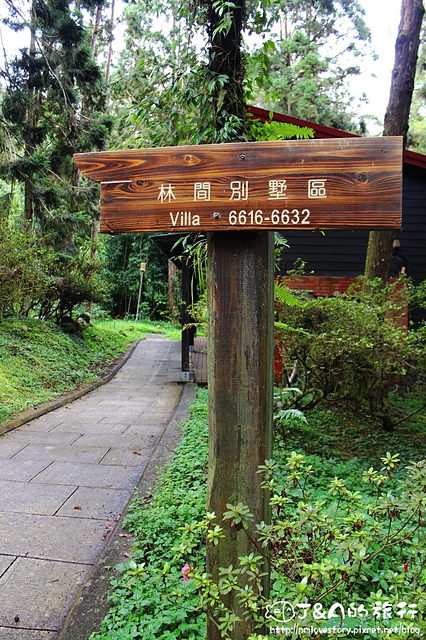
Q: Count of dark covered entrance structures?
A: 1